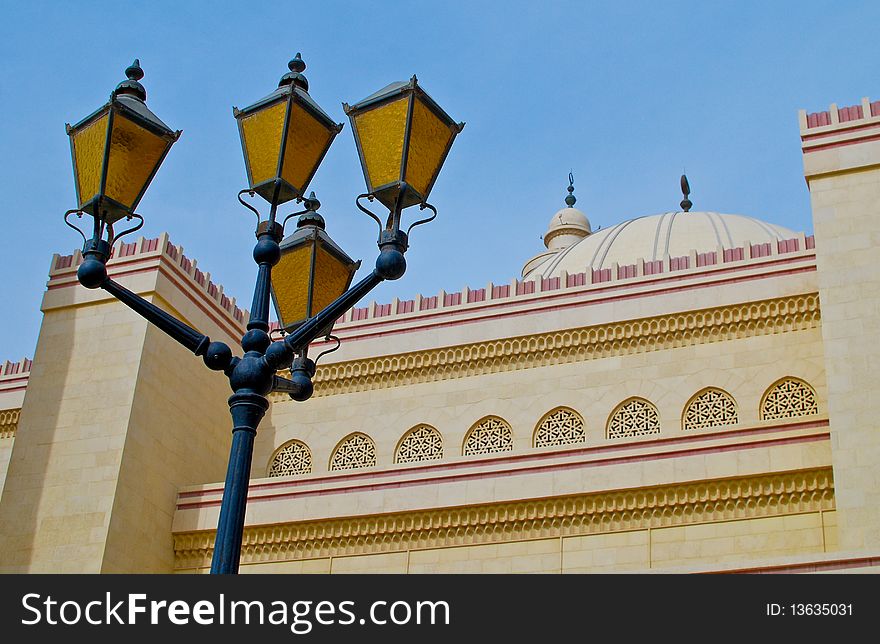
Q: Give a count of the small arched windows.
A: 8